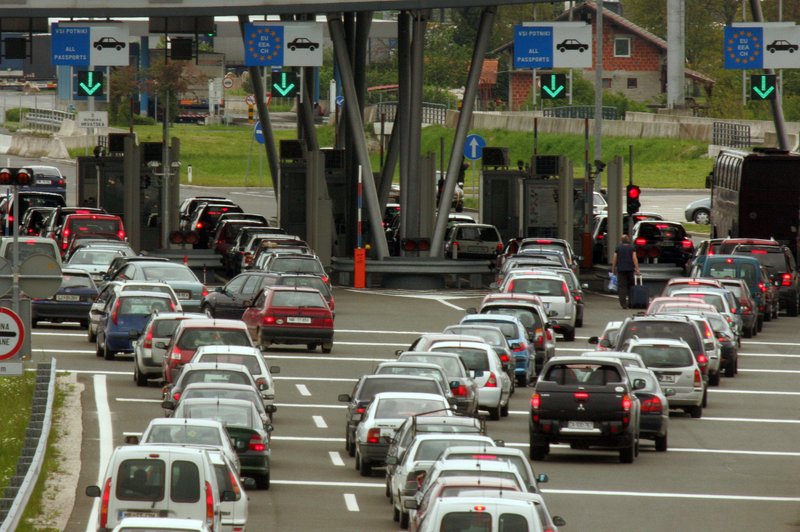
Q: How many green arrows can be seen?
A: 4